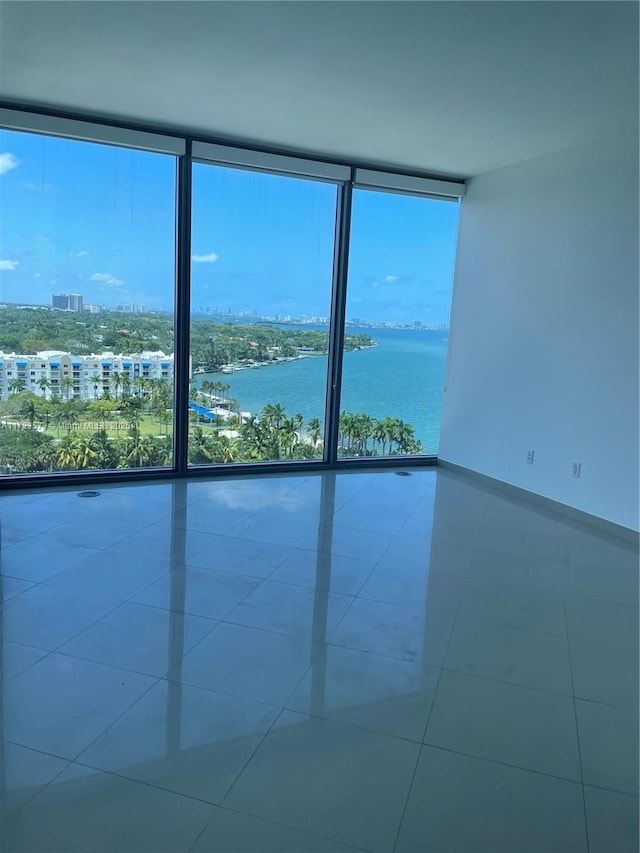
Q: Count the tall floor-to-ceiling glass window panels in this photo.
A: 3